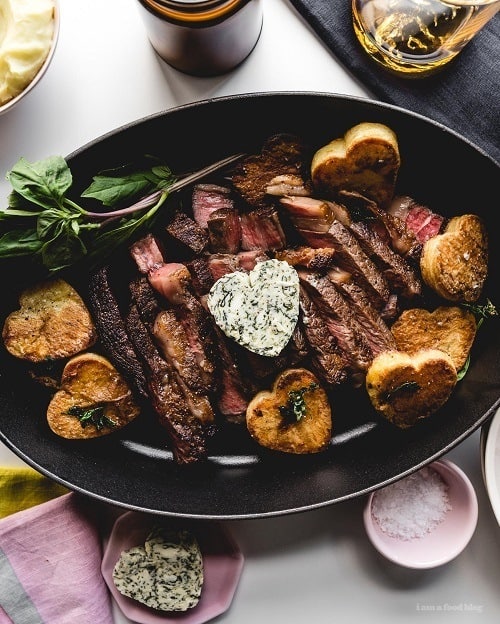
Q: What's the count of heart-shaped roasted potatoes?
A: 7